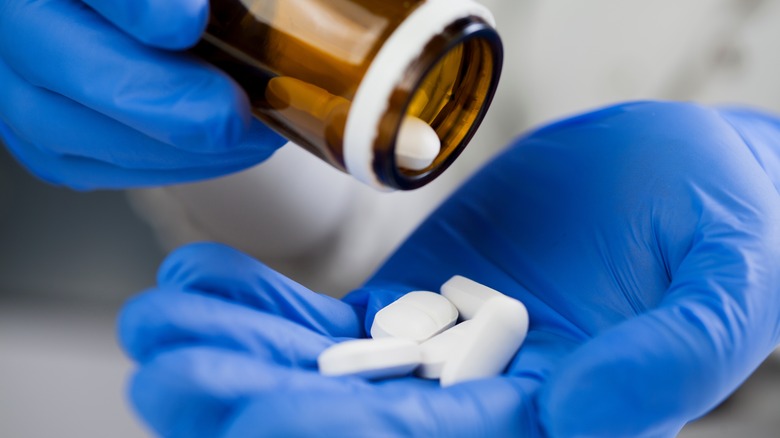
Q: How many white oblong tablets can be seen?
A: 6